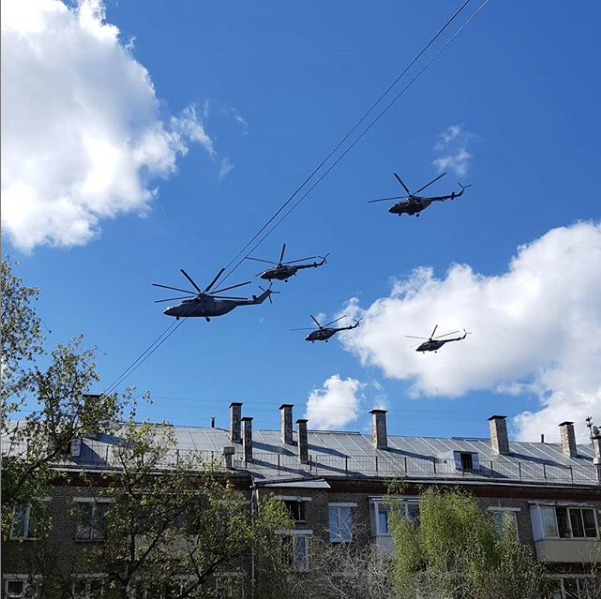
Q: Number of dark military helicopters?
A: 5